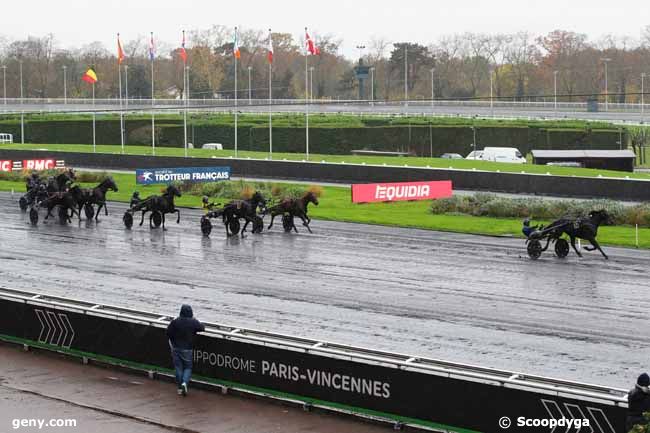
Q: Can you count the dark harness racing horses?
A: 7